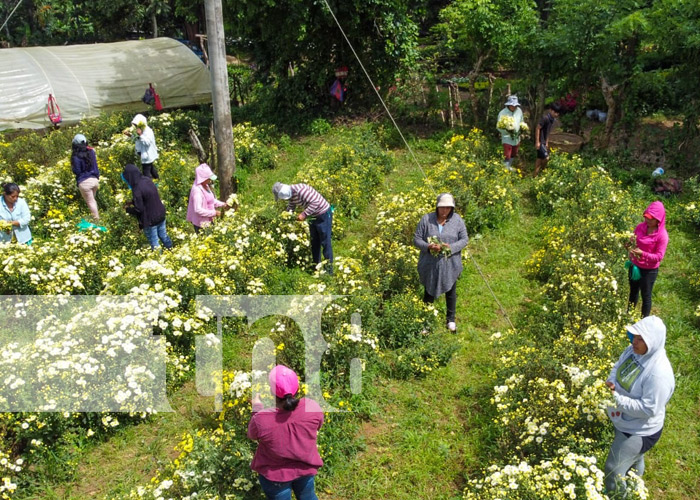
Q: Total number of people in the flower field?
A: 12